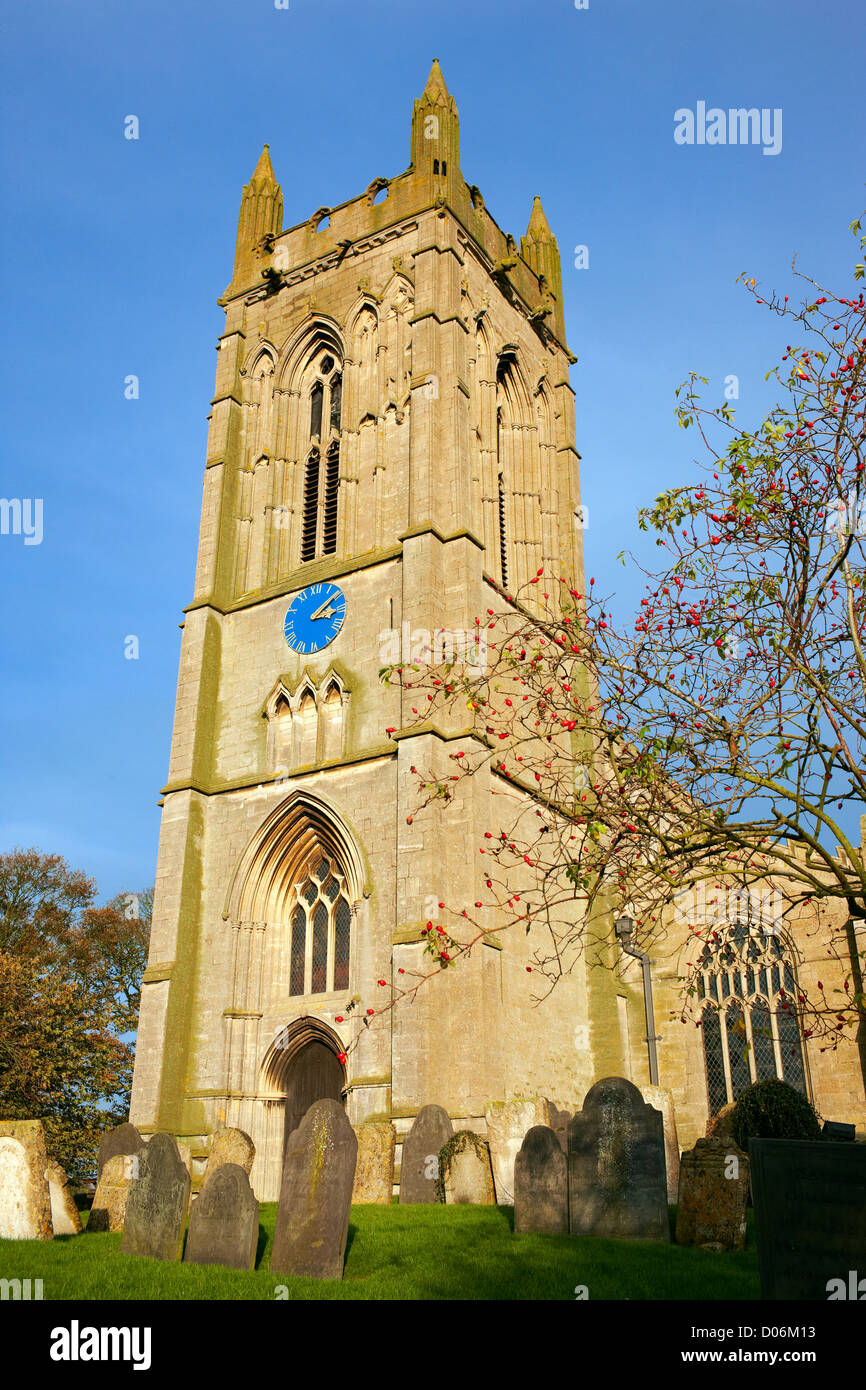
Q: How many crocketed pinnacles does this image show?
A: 3